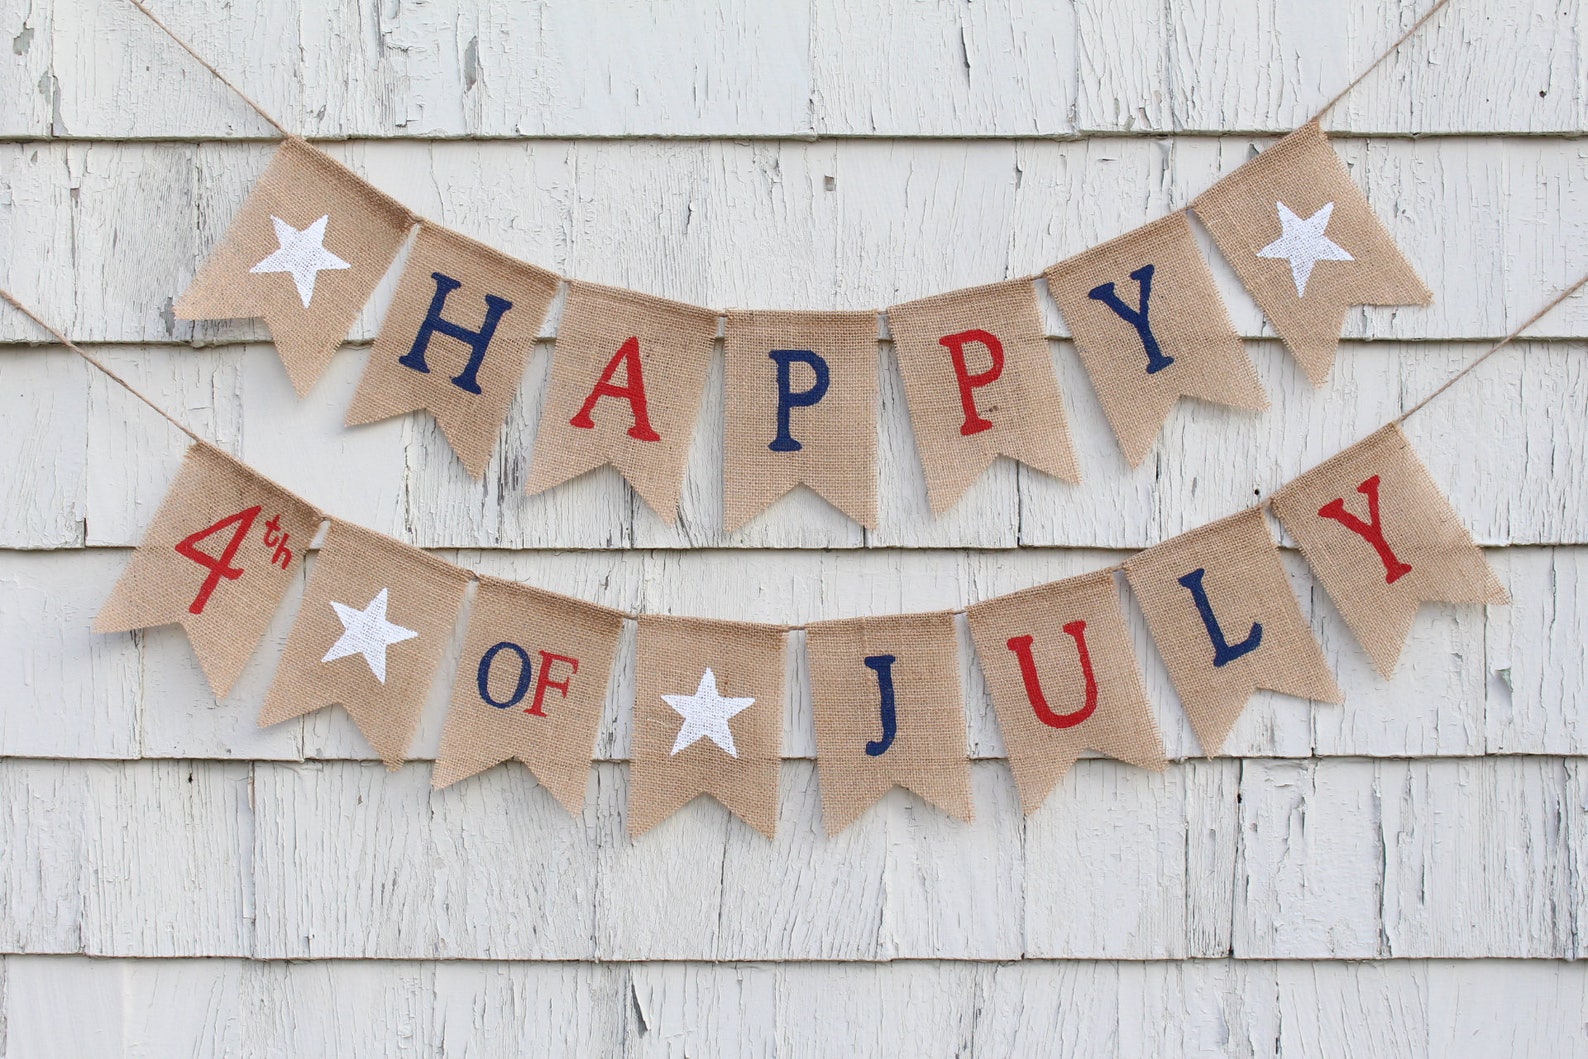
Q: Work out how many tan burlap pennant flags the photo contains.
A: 15